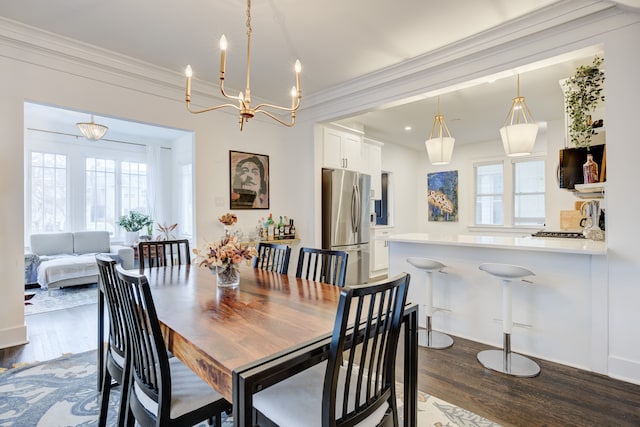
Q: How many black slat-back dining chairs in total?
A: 6